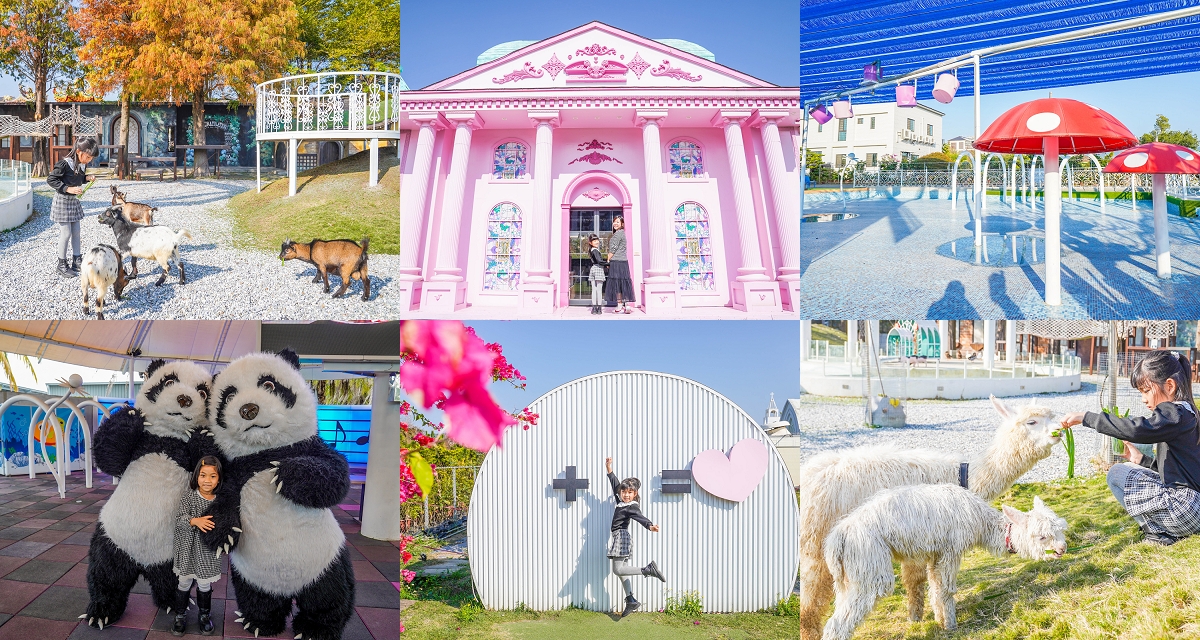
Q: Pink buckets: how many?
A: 3